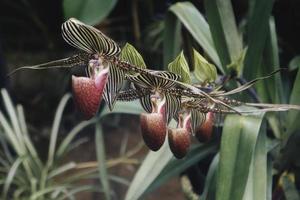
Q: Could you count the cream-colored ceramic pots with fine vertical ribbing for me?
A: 0